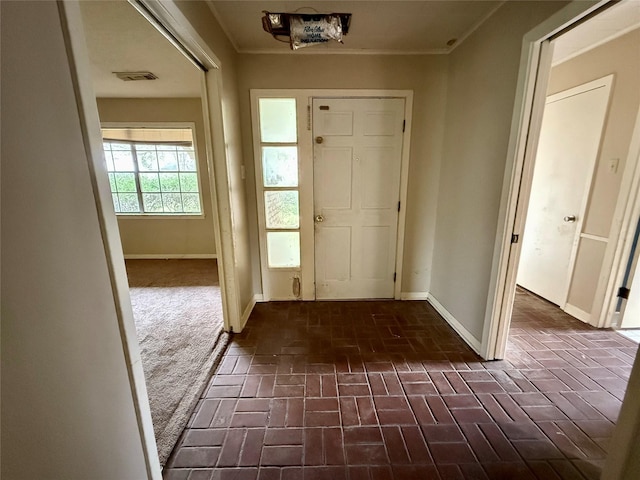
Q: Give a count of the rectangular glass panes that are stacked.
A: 4